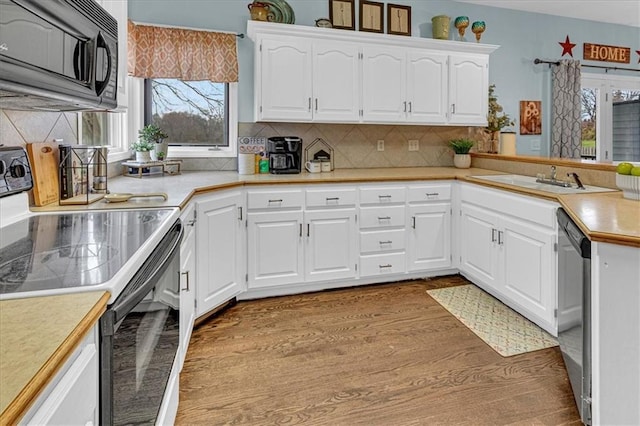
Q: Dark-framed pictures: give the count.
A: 3